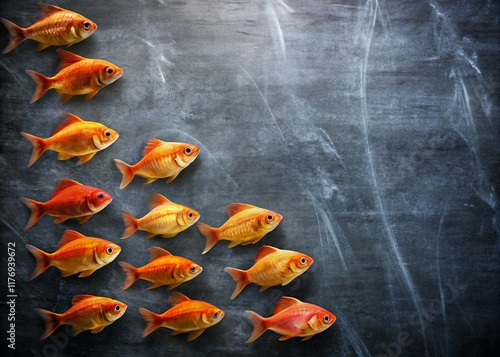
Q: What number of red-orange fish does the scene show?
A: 13